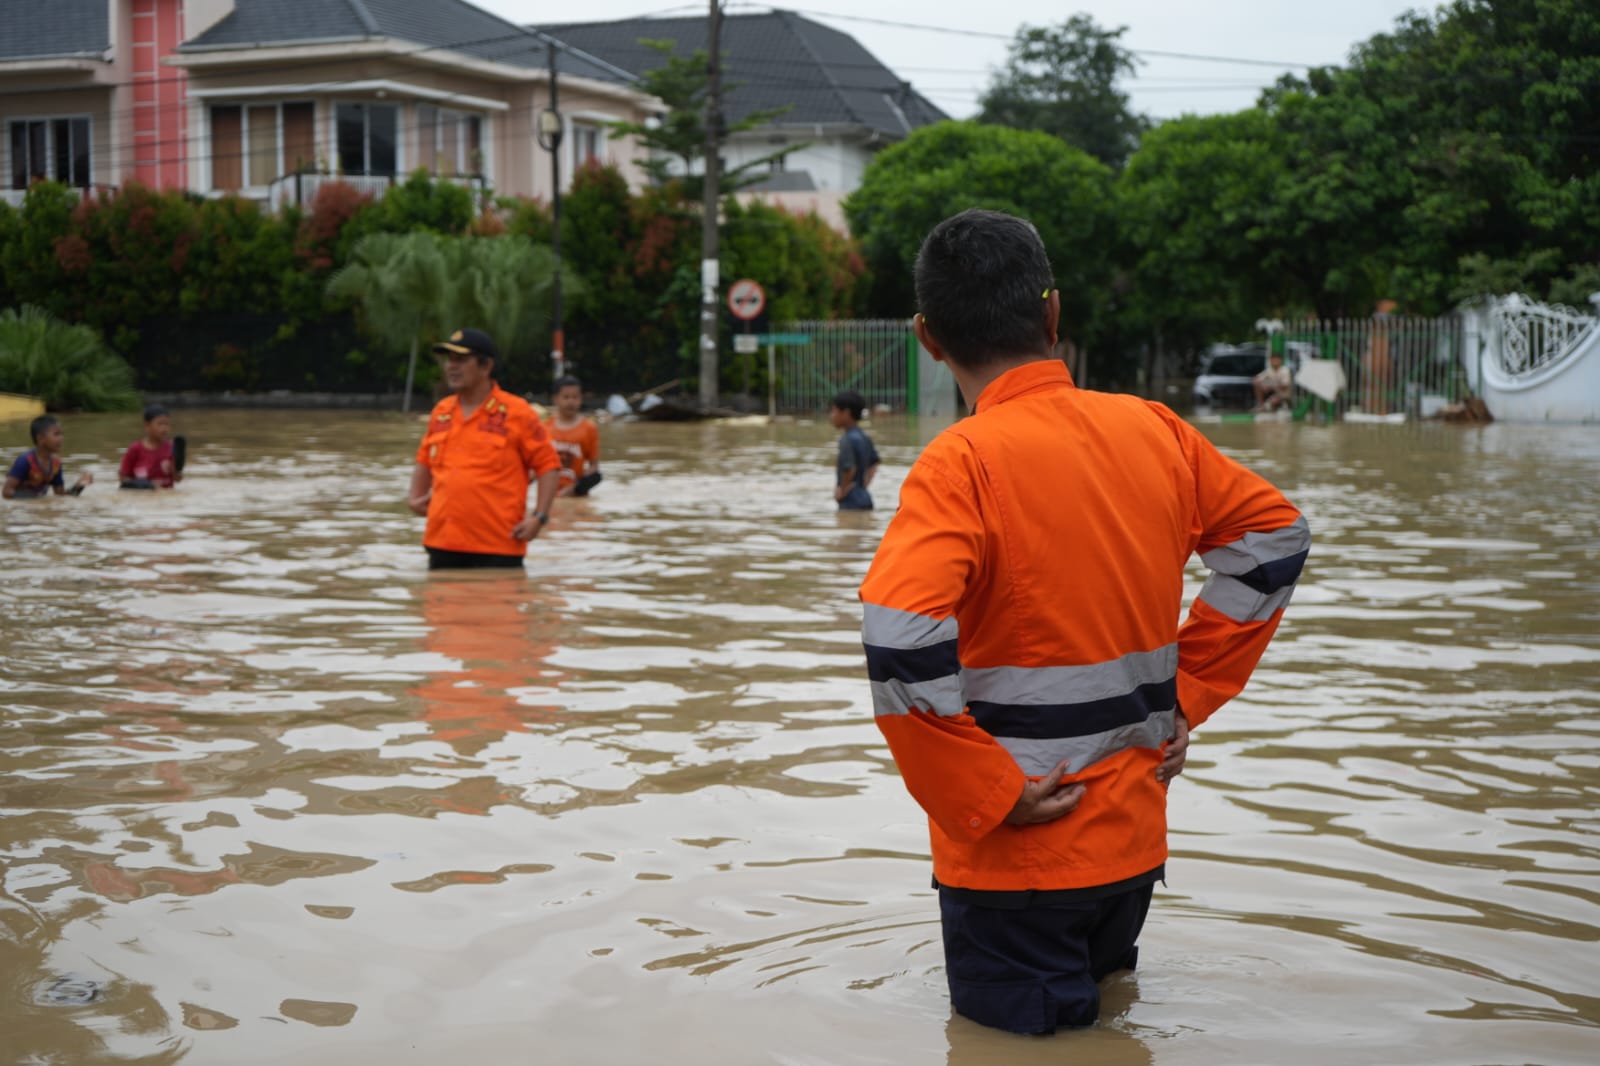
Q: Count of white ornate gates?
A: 1